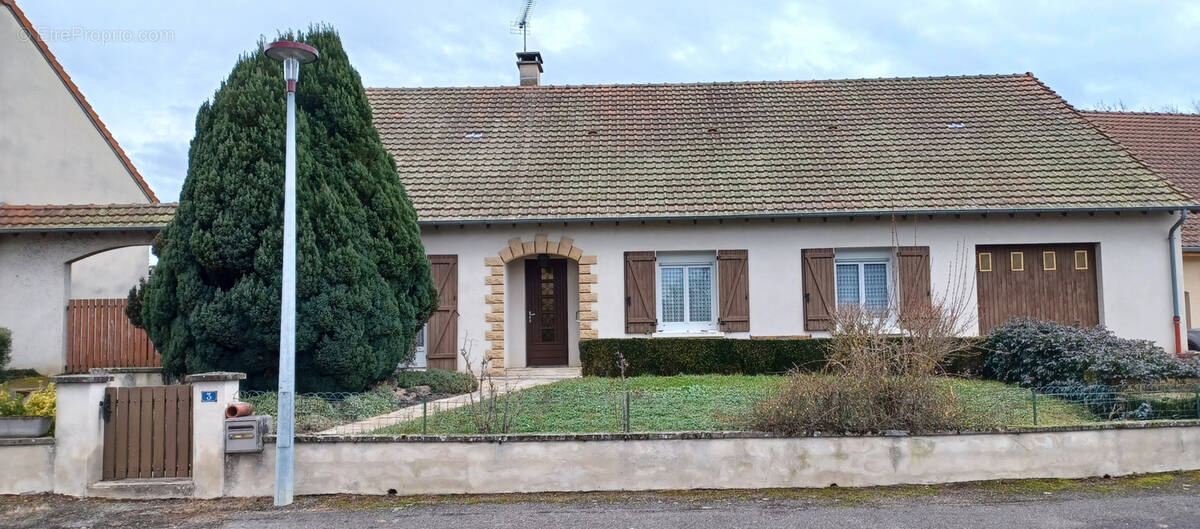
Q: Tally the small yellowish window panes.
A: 4